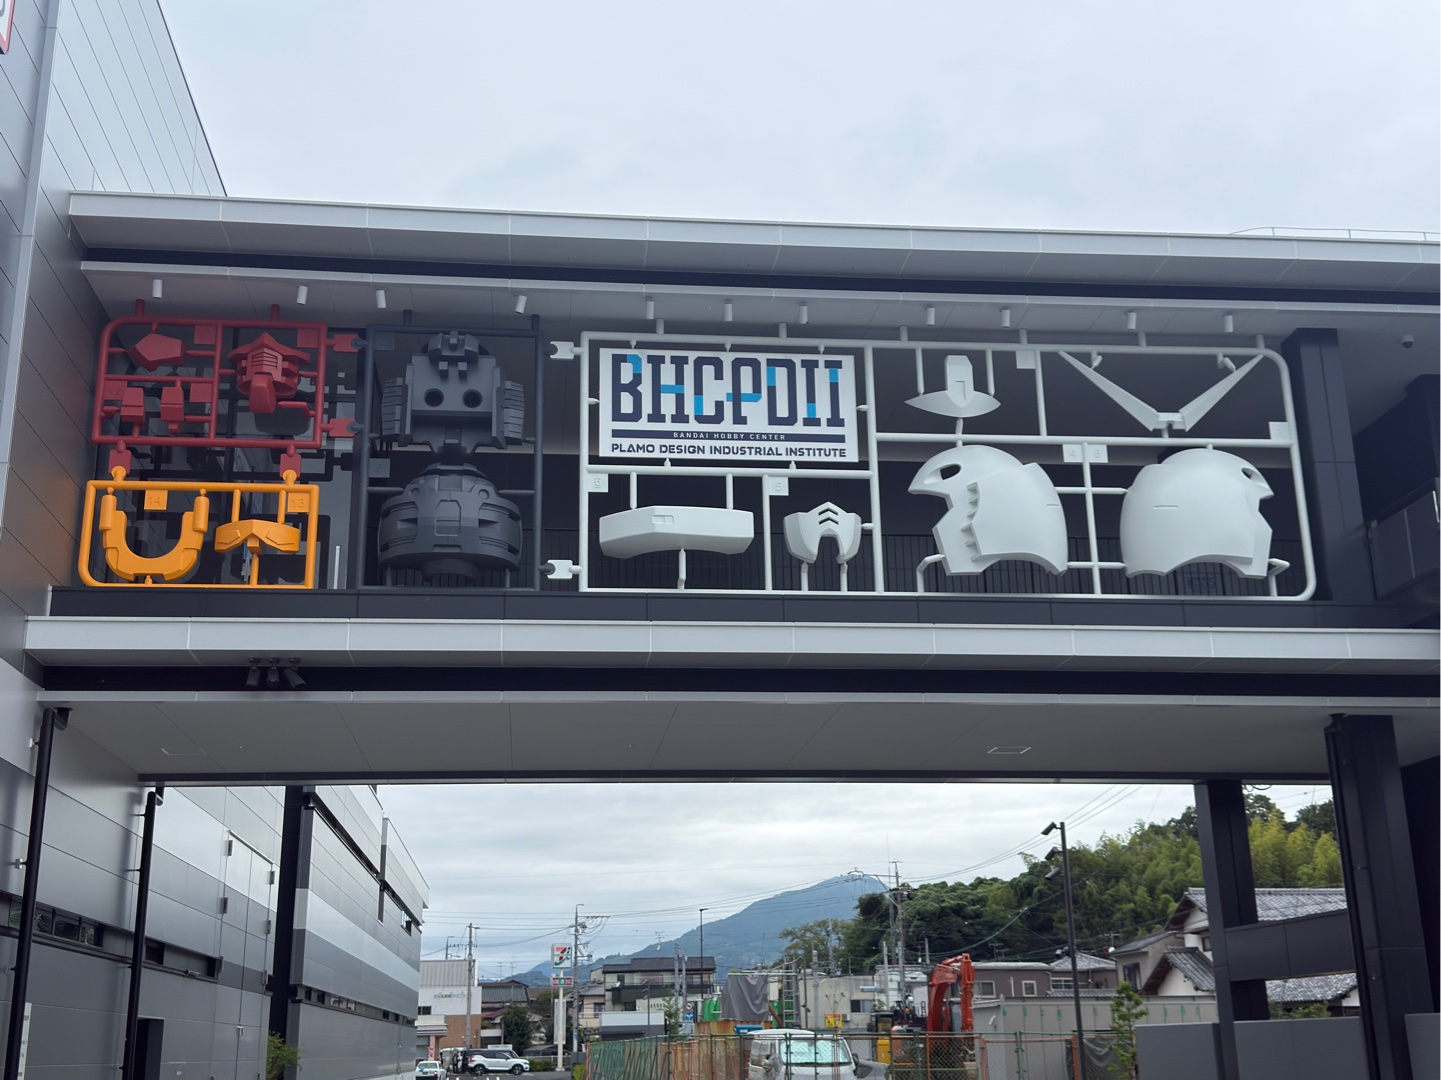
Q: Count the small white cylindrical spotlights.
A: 11